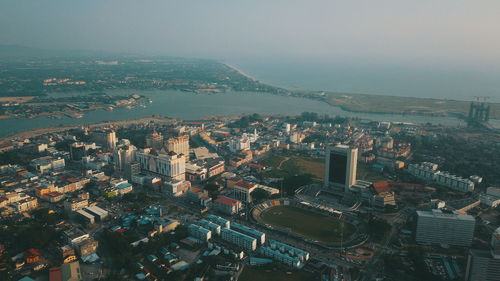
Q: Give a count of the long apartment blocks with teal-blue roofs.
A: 7